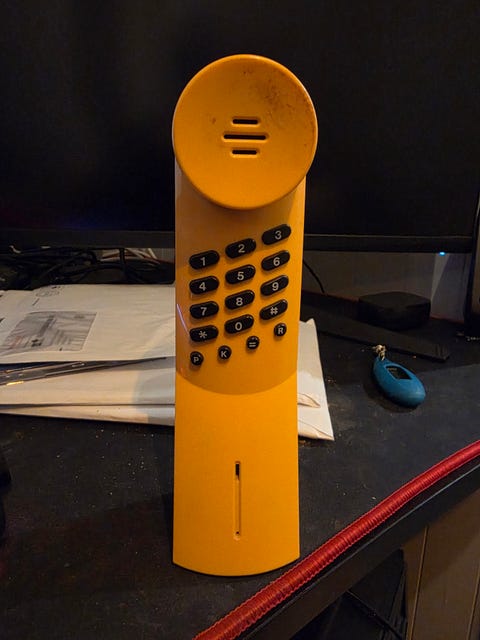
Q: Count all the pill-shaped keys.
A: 12